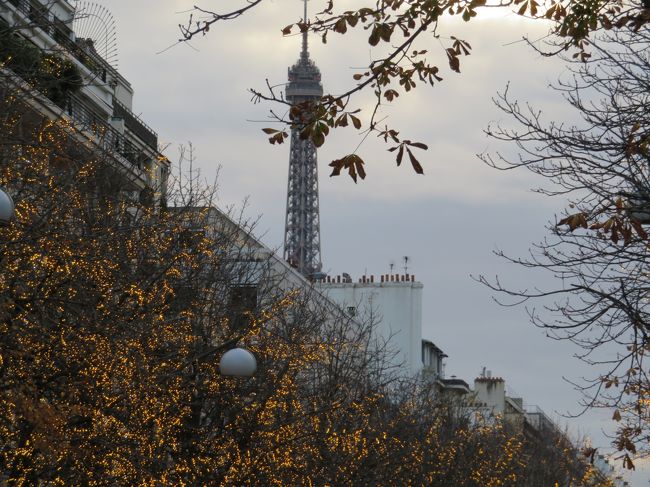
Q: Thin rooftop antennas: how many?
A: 2